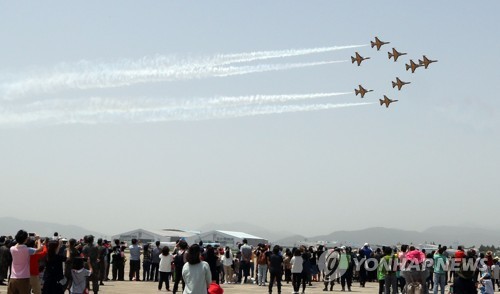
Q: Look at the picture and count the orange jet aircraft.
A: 8